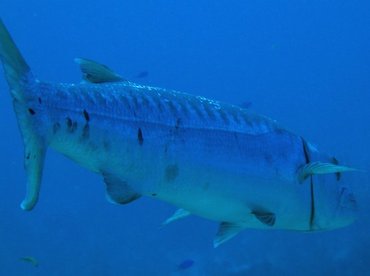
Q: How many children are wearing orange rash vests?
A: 0